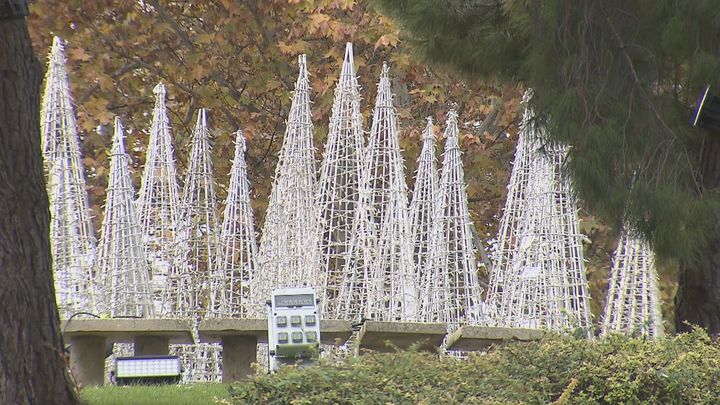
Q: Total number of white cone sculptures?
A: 13